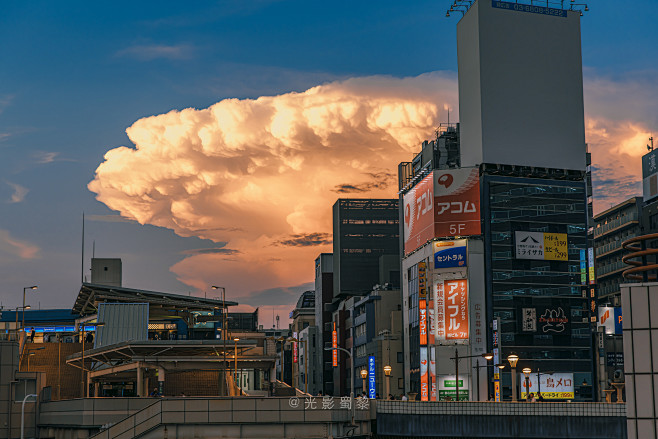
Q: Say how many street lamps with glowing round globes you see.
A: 4